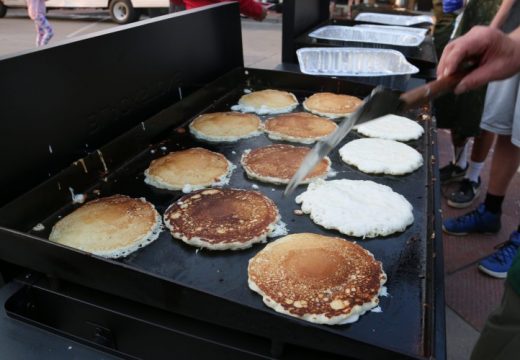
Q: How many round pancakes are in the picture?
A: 12